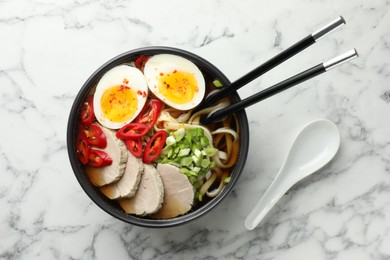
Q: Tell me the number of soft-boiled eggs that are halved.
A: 2